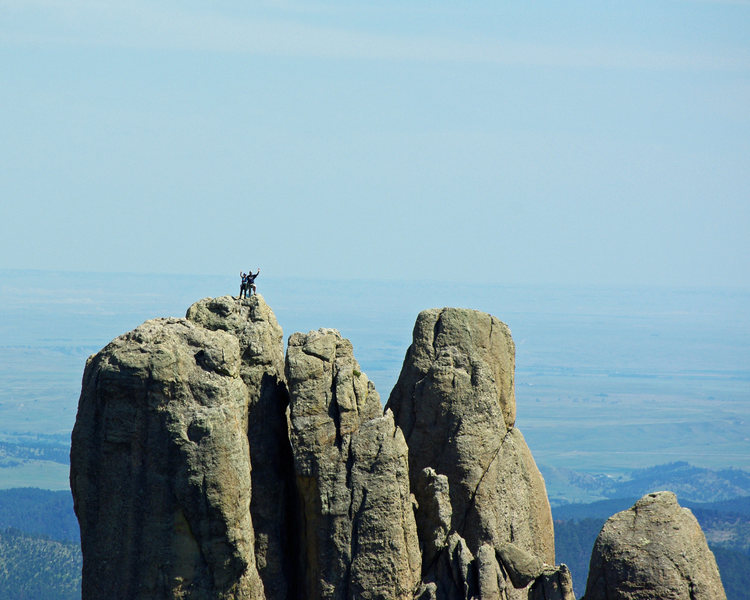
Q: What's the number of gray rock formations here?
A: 5